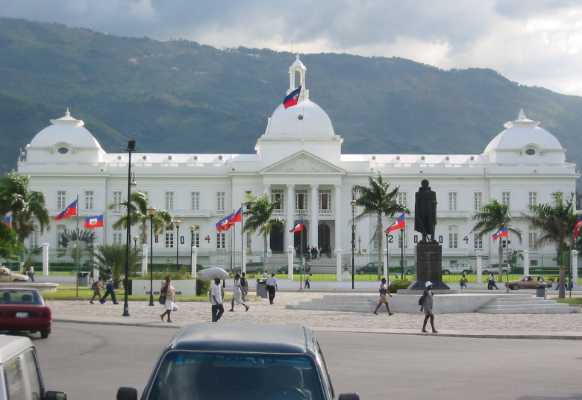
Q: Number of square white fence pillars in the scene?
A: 11